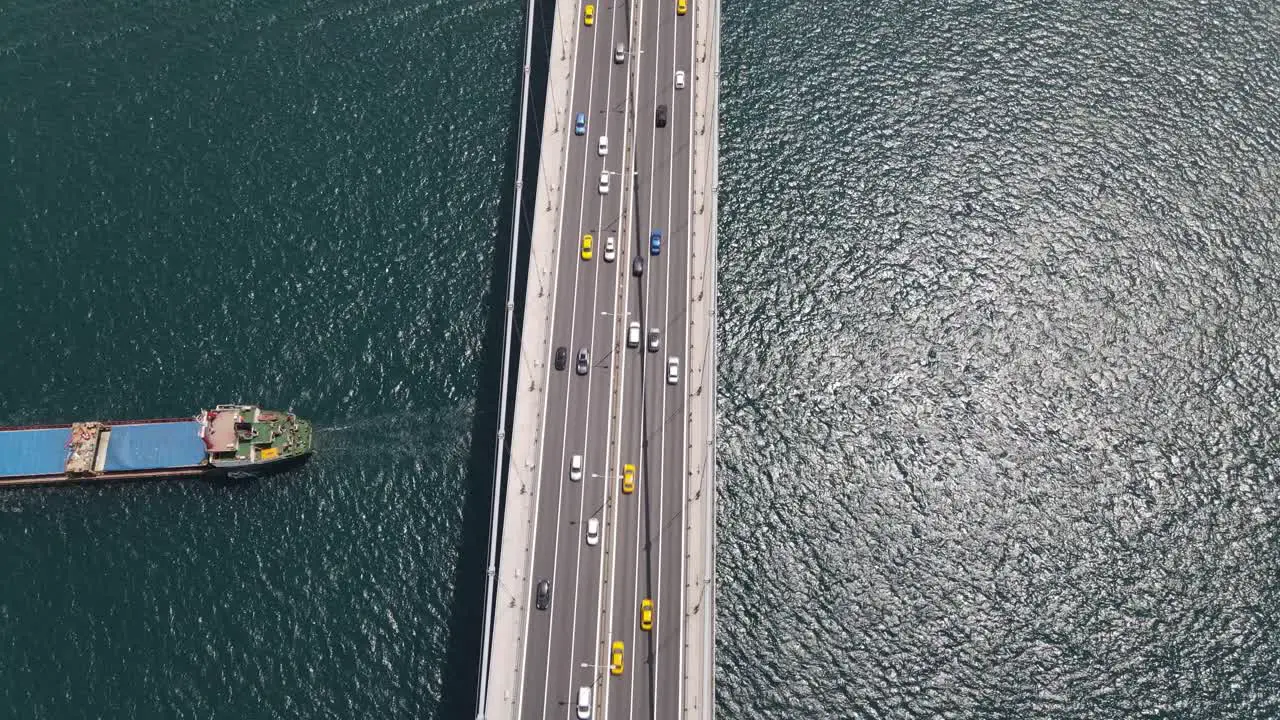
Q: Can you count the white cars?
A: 9